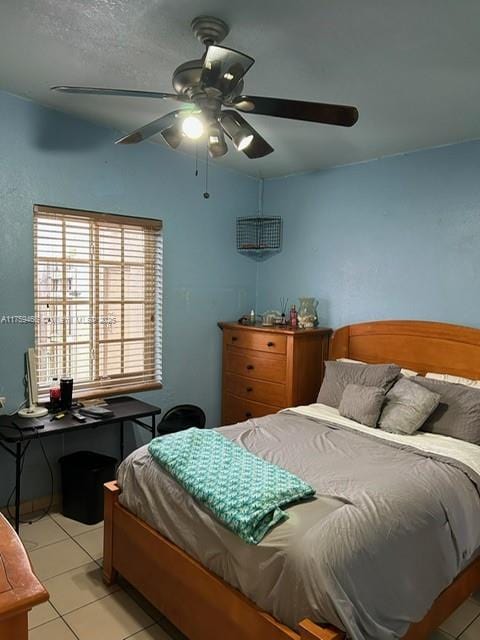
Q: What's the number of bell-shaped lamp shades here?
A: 4